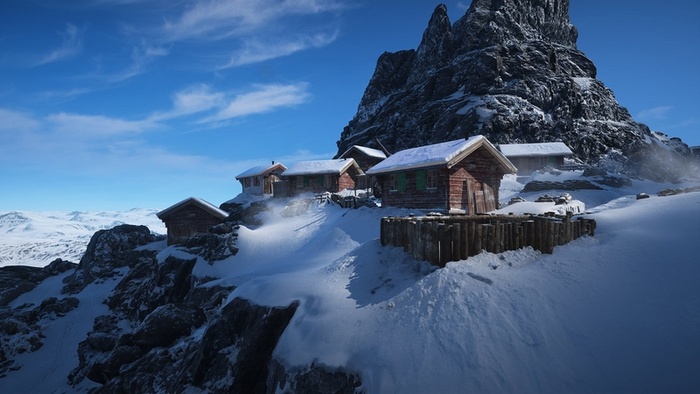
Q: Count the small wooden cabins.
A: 6